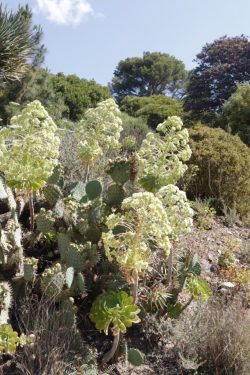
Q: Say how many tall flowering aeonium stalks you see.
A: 5